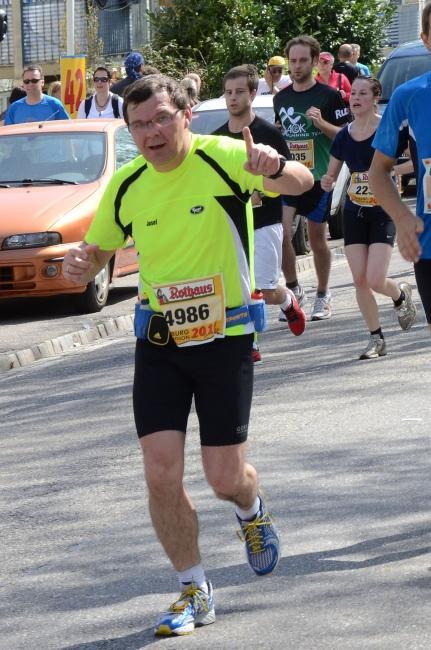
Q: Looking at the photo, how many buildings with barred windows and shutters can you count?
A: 1